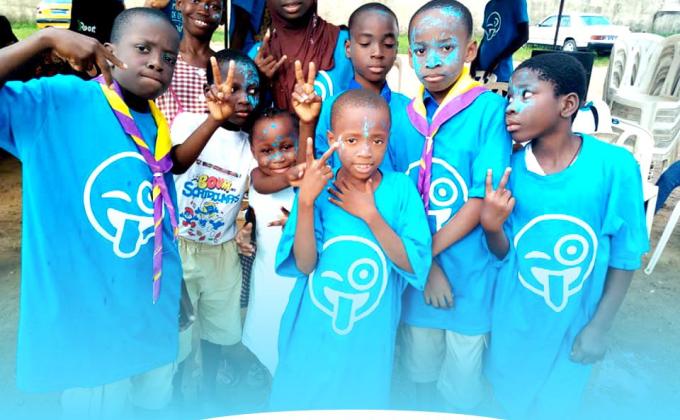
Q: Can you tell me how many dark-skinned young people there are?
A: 9